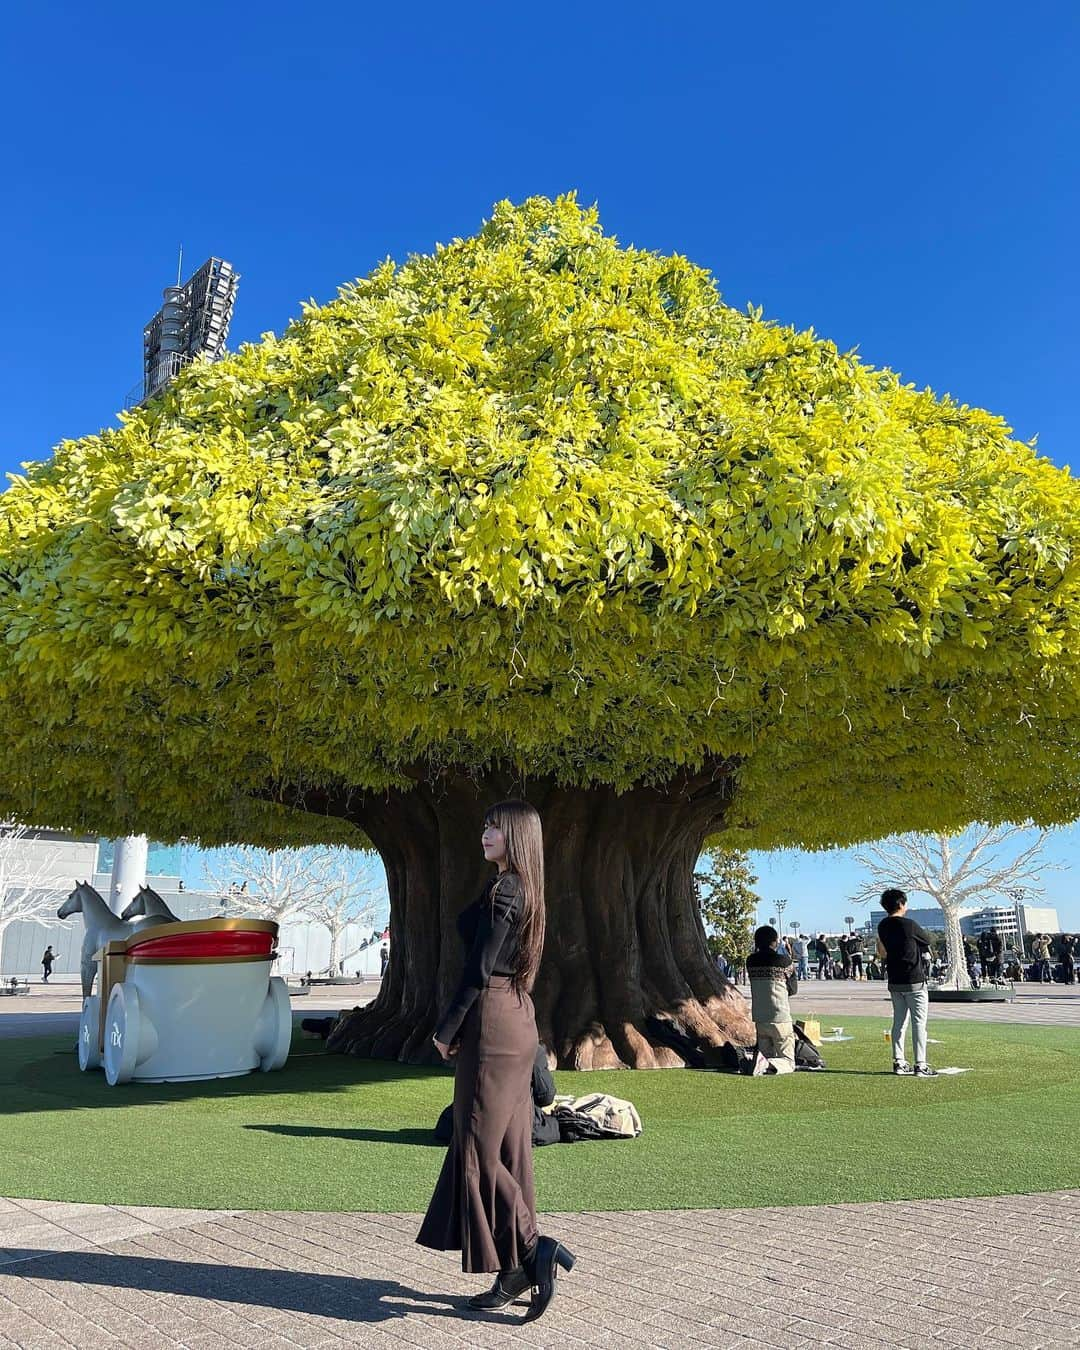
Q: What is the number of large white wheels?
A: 3